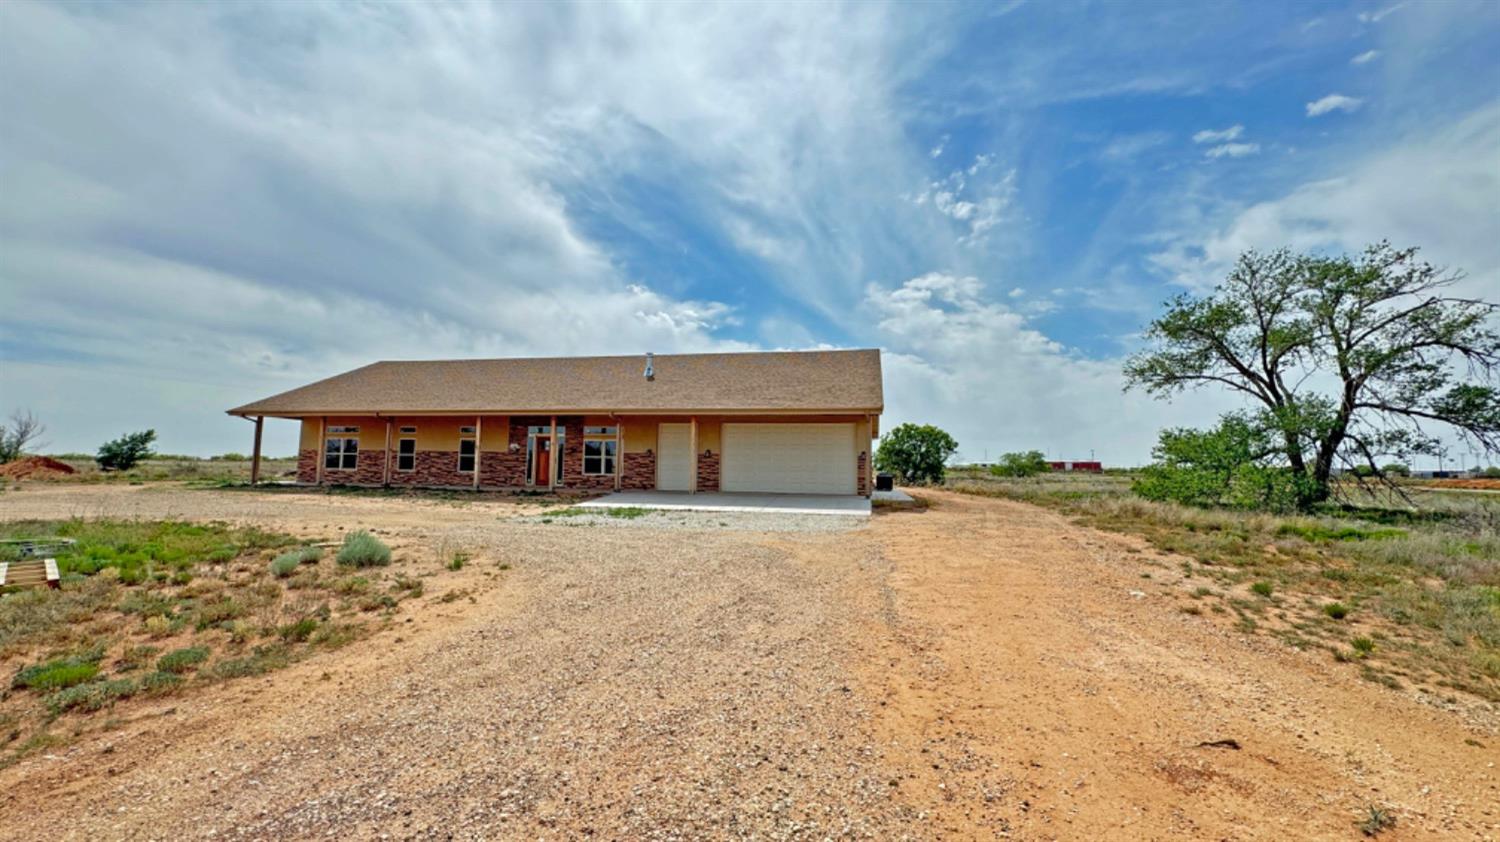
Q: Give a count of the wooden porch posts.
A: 8